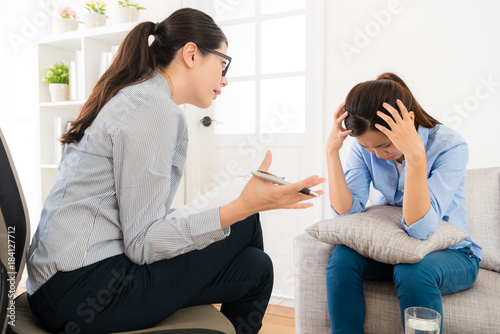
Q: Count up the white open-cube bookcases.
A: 1